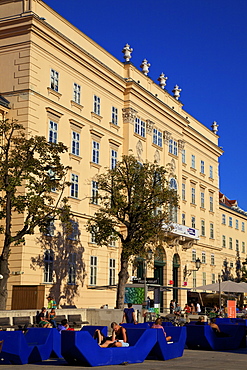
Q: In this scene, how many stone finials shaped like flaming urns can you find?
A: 5